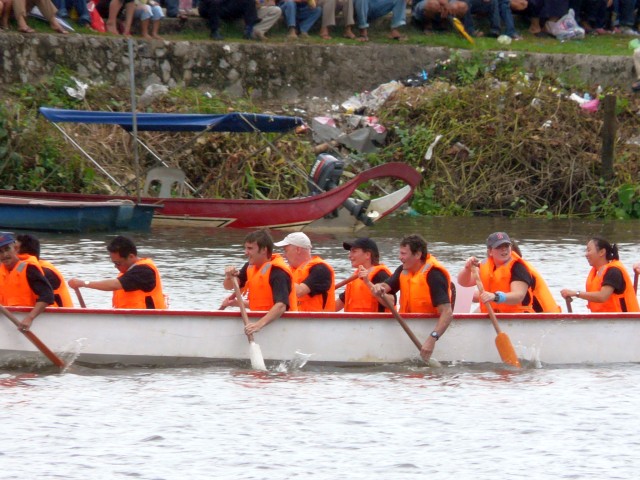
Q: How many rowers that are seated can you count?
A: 10